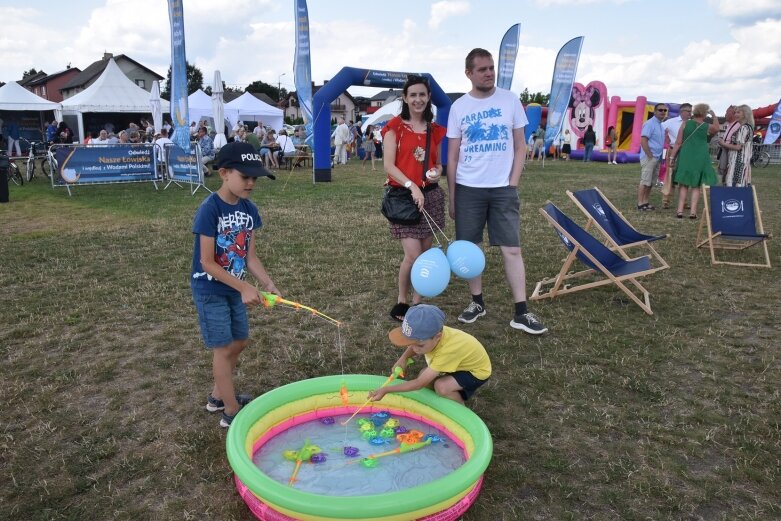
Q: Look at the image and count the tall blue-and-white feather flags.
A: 4